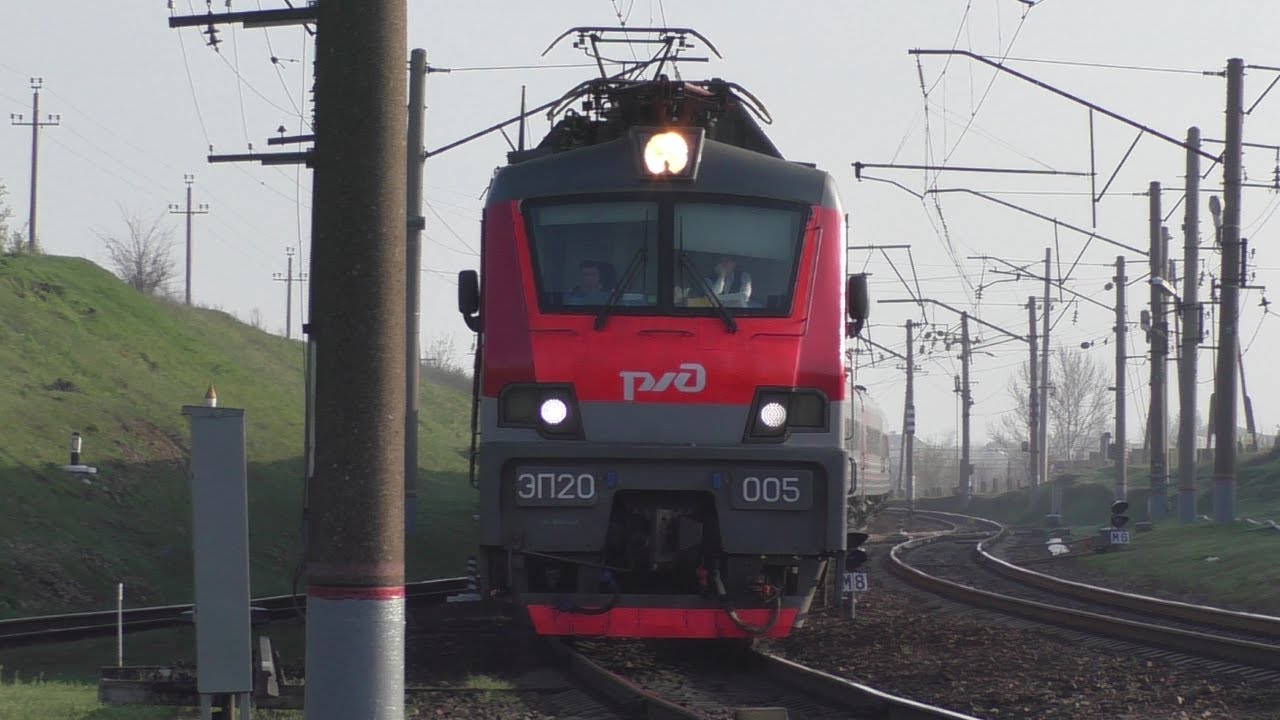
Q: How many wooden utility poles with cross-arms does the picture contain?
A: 3